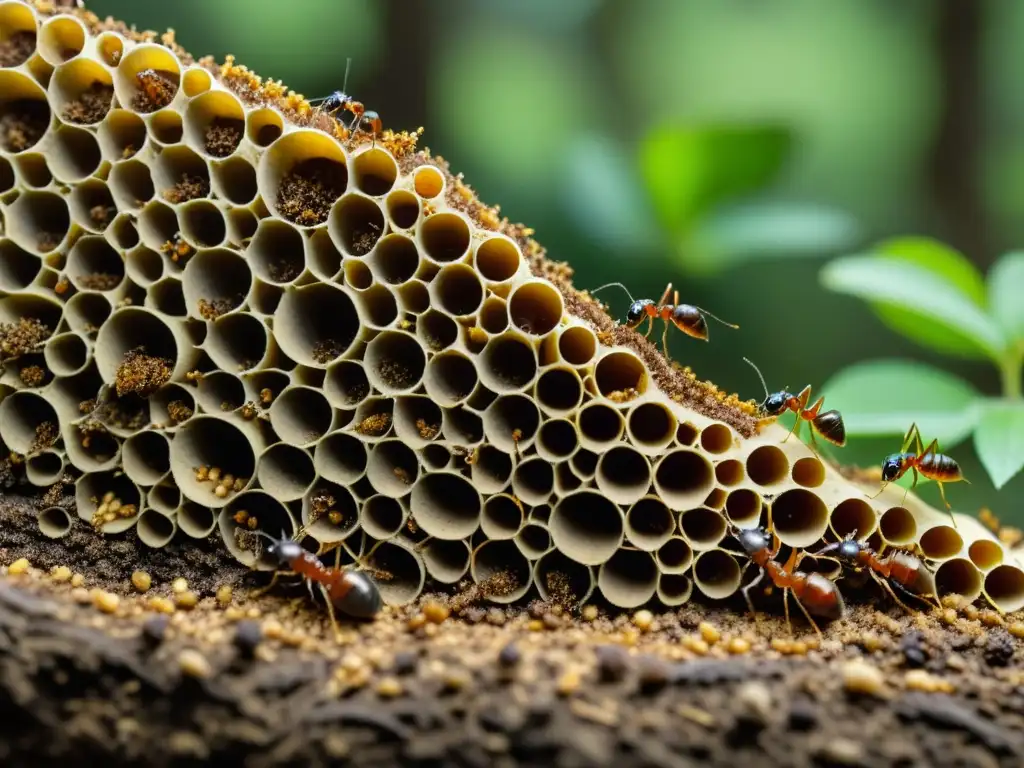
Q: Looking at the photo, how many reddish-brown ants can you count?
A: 7